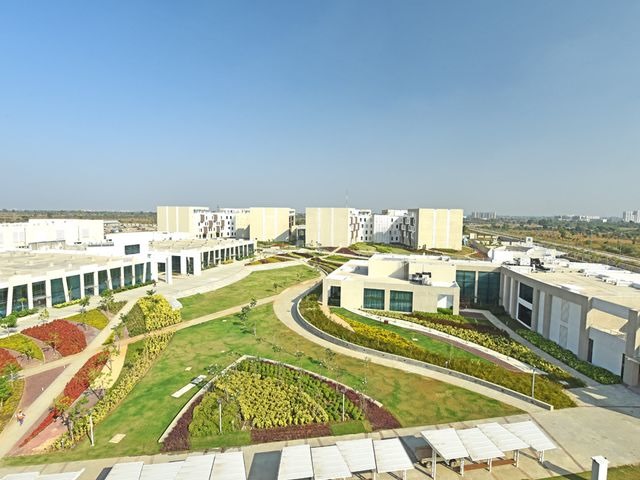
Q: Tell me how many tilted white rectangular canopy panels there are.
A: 14